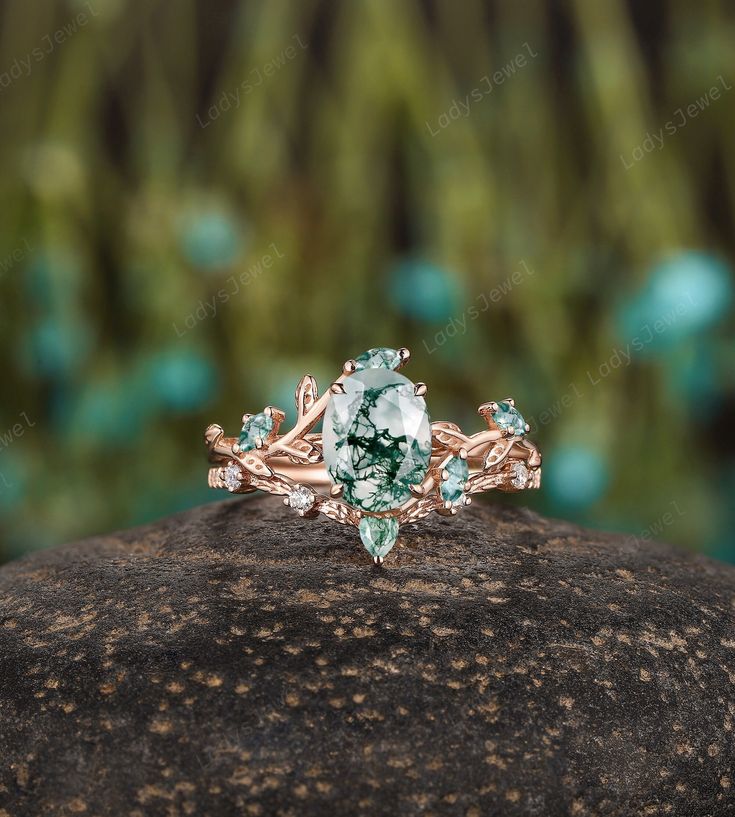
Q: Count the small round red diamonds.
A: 0